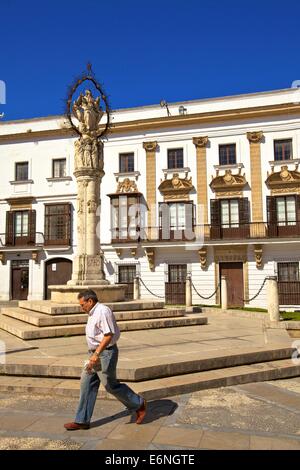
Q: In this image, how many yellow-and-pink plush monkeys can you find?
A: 0